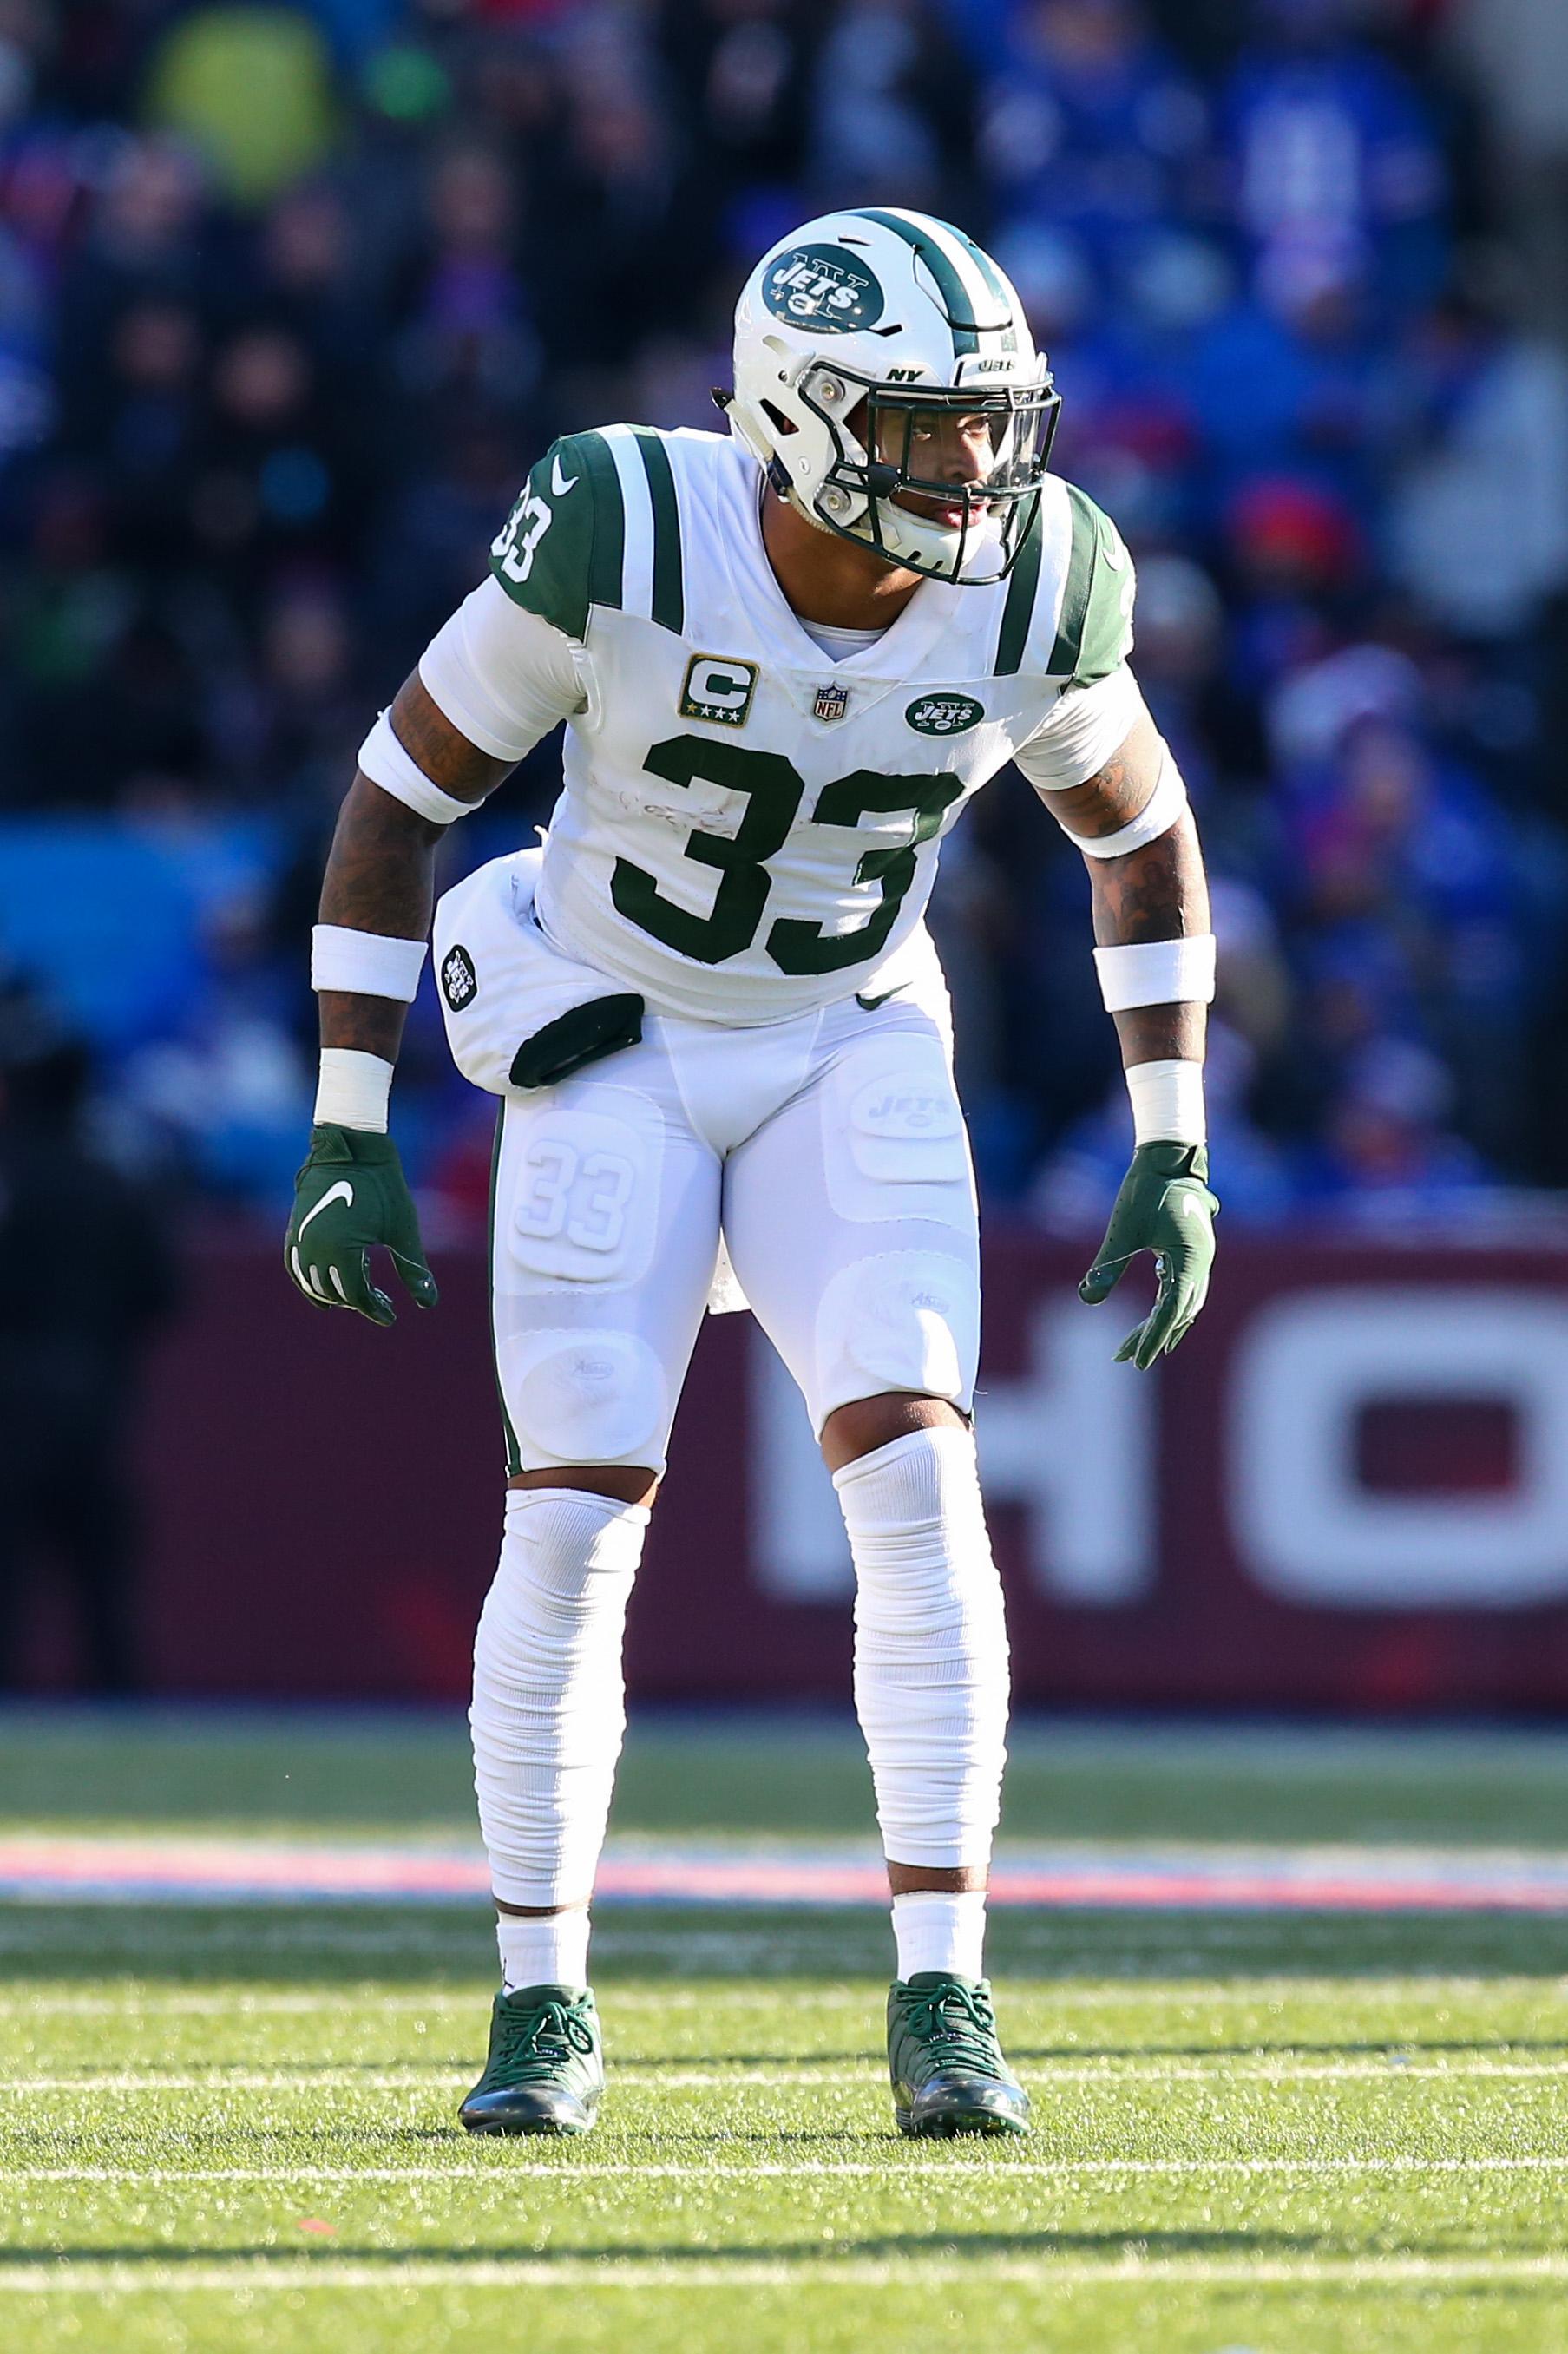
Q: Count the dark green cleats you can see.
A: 2